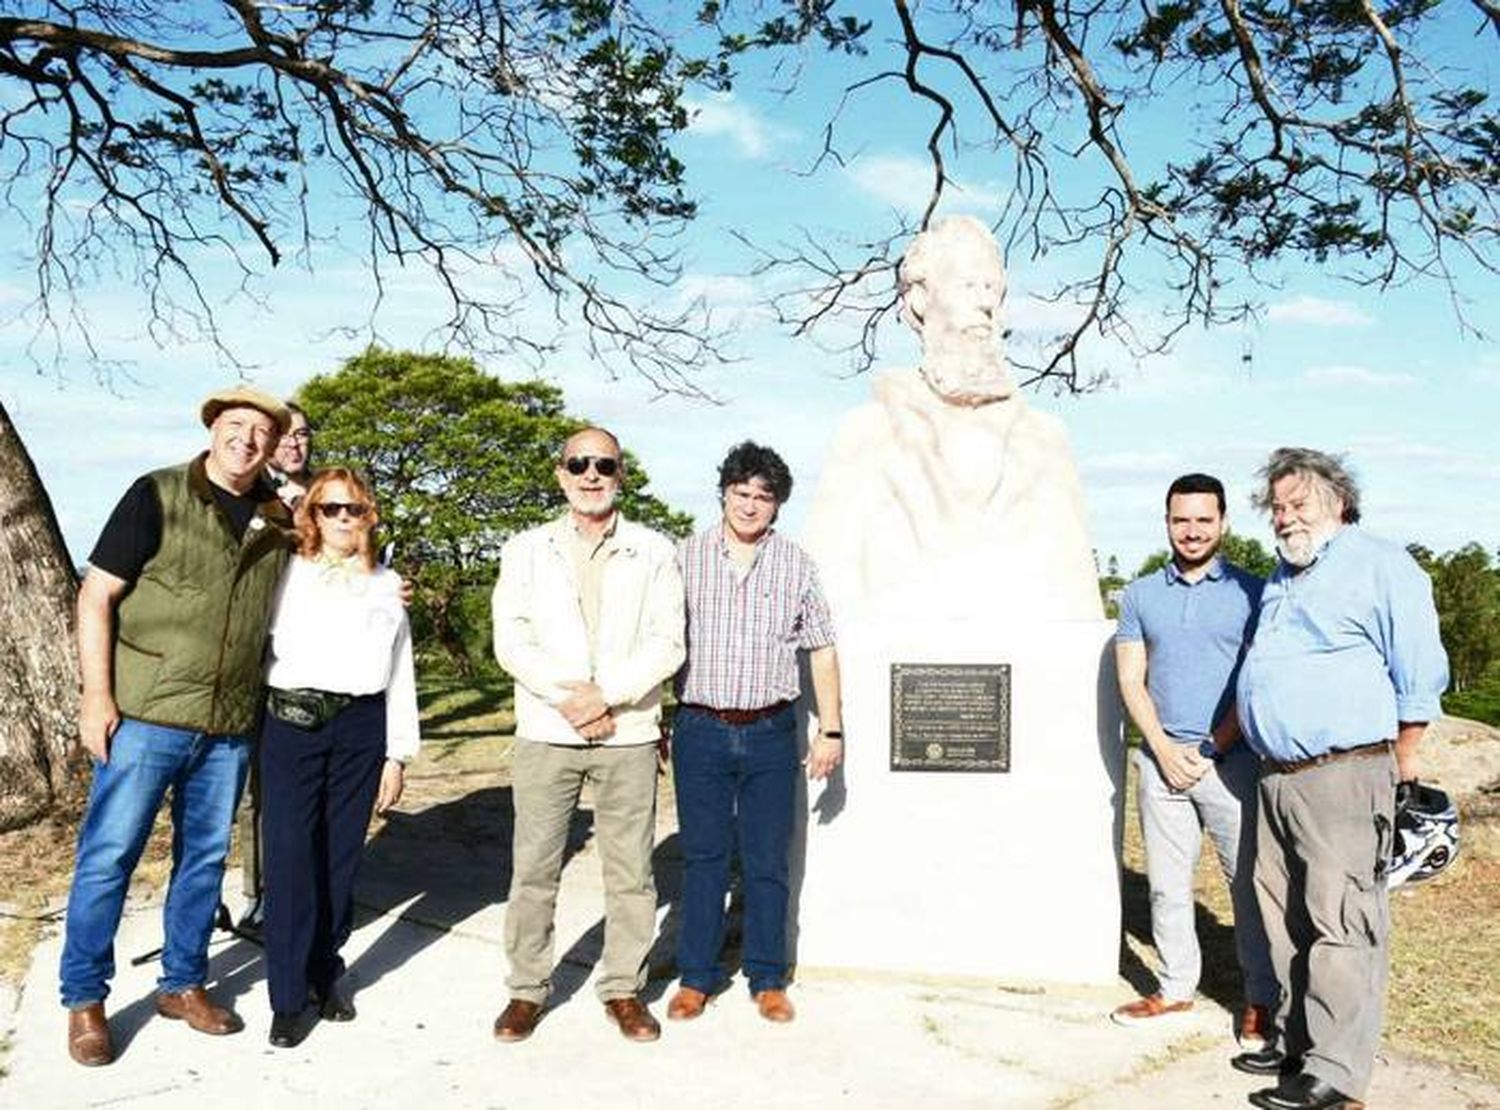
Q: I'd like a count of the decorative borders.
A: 1